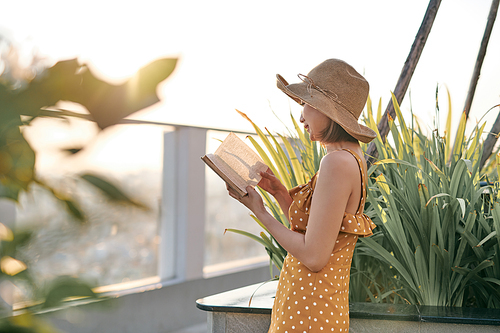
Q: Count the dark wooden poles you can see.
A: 3